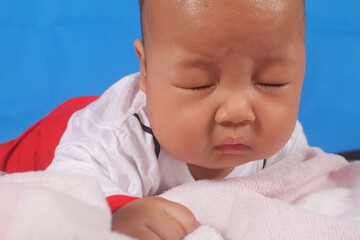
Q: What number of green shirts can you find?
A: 0